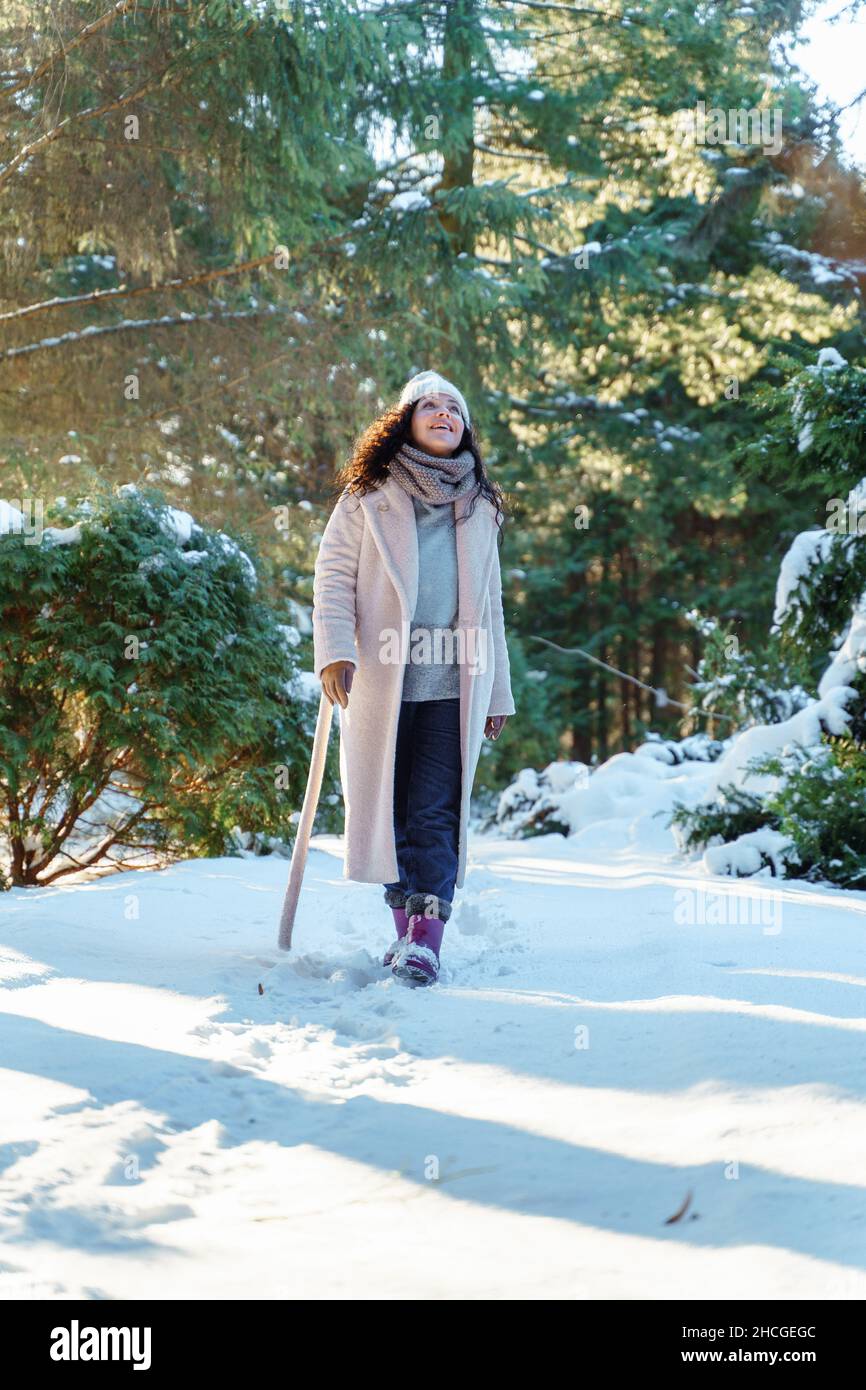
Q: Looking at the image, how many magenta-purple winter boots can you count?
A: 2